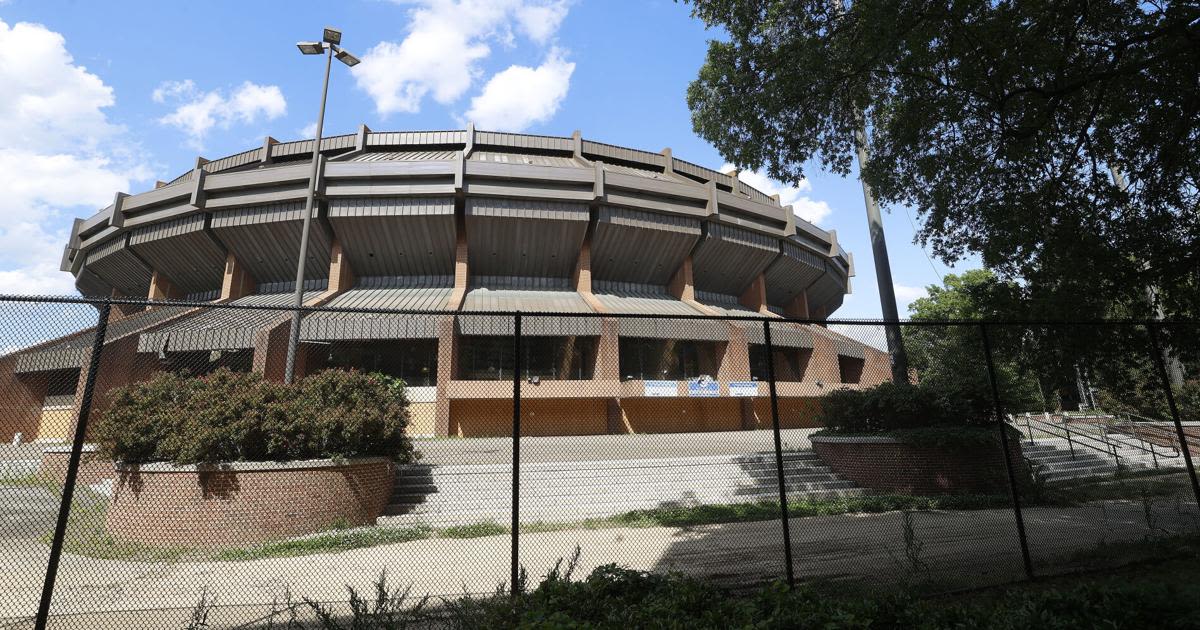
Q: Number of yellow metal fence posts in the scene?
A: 0